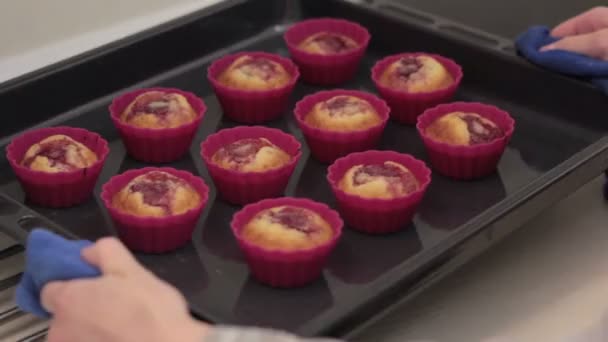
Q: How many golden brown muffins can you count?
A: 11